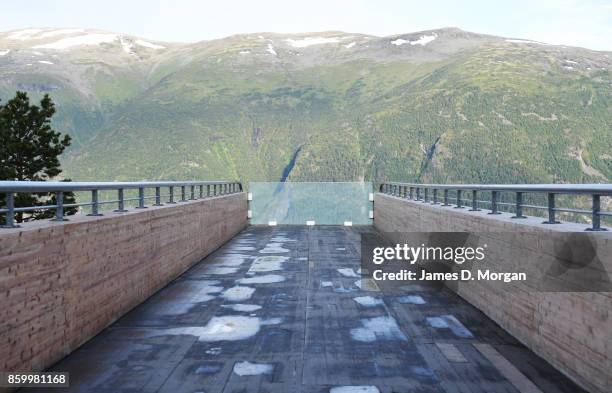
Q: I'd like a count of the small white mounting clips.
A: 7